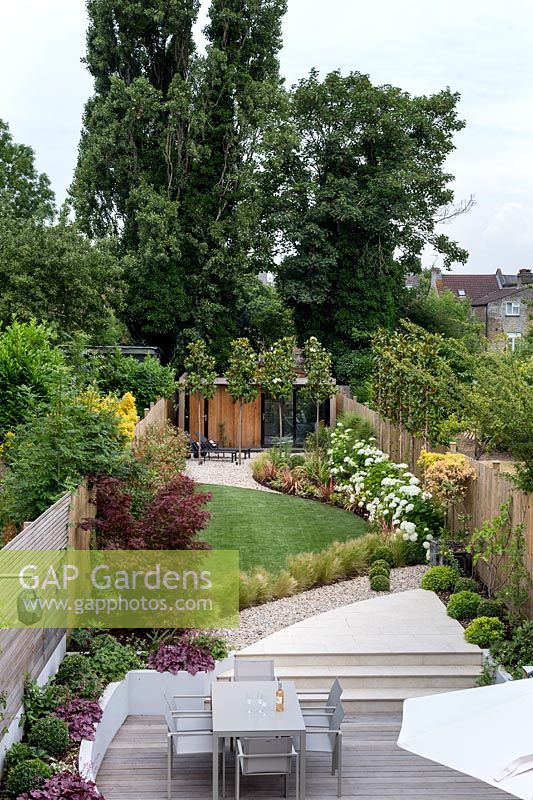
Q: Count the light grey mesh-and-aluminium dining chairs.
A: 6